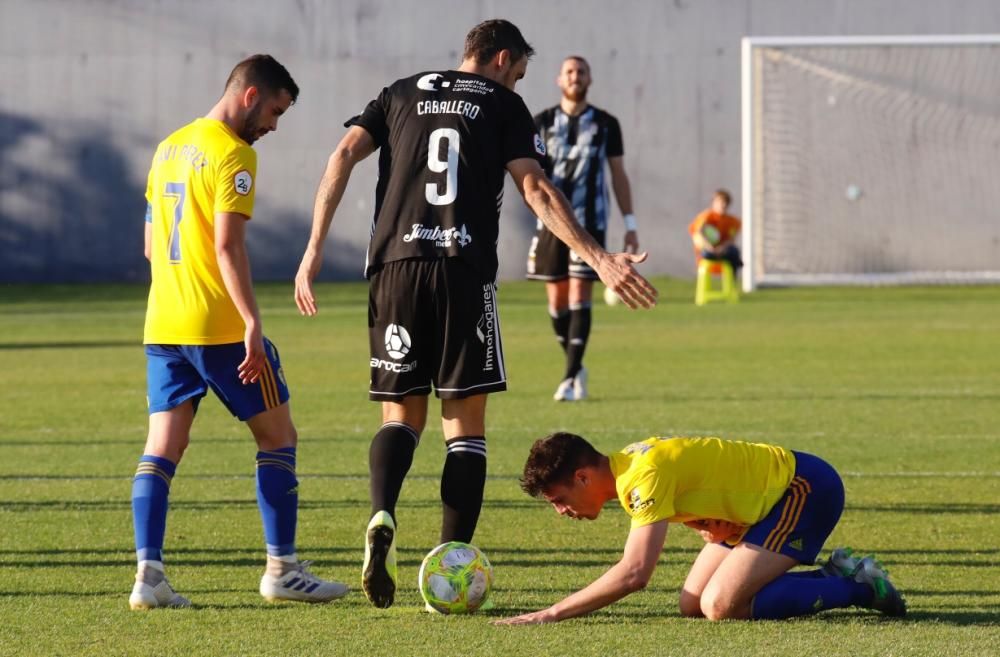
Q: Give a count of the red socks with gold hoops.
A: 0